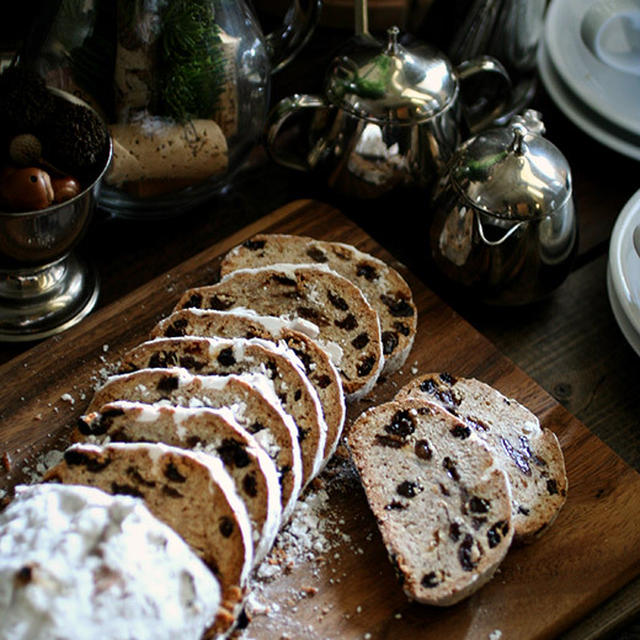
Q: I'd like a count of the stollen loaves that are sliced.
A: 1